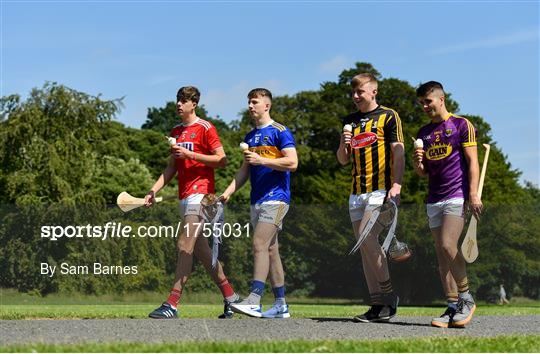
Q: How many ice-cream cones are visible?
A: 4